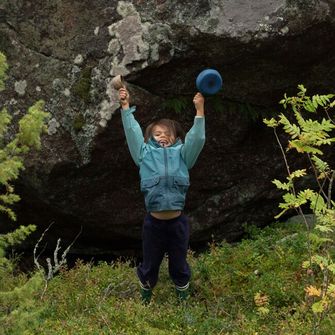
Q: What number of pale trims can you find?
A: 2